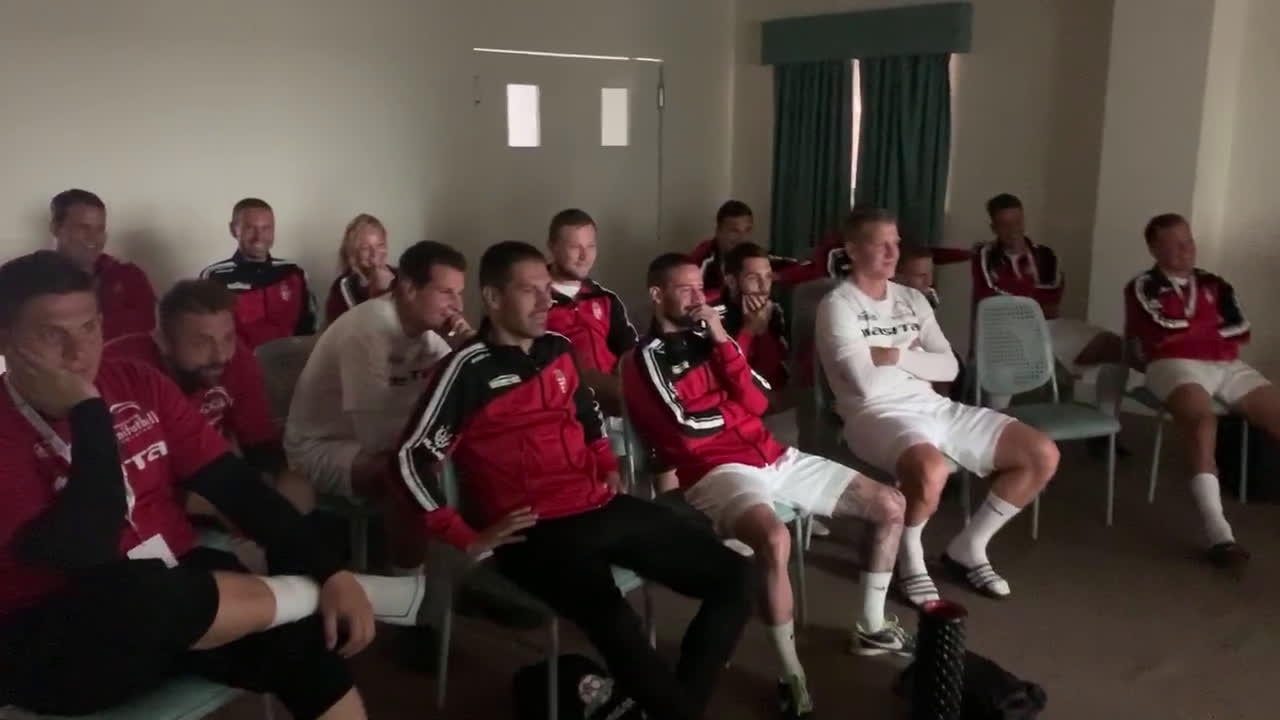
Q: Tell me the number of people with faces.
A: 15